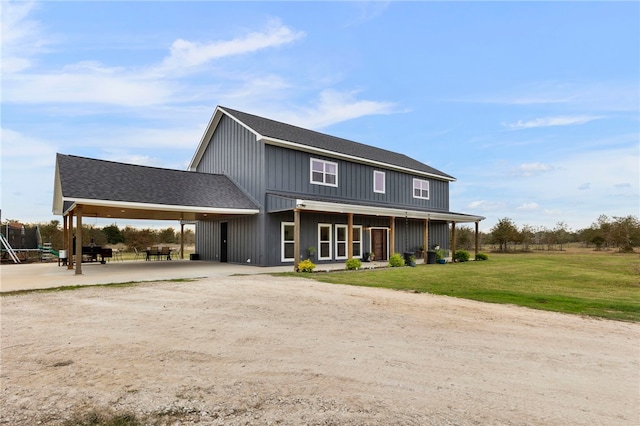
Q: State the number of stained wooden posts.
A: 10